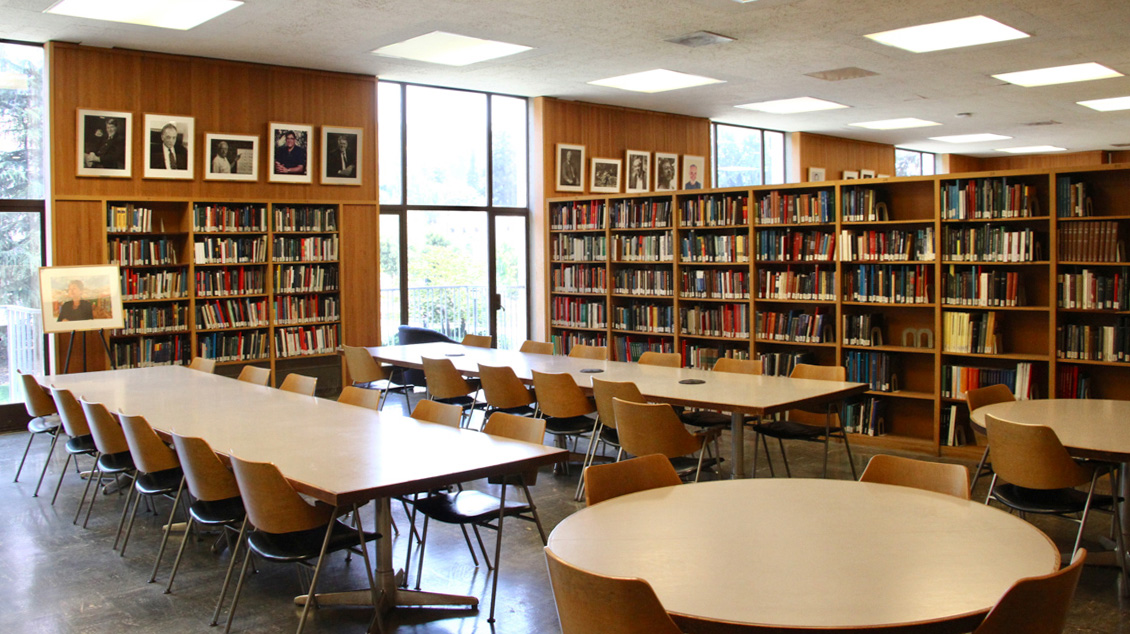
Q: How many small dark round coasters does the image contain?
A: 3